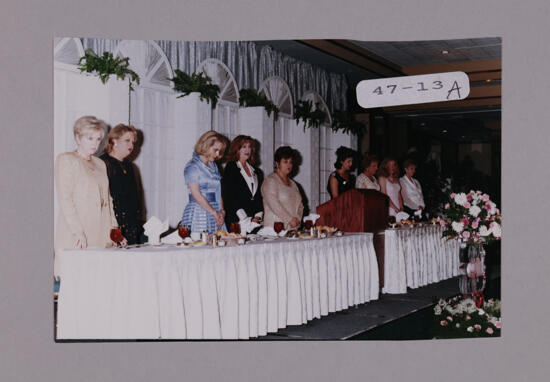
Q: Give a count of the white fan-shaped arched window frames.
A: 5